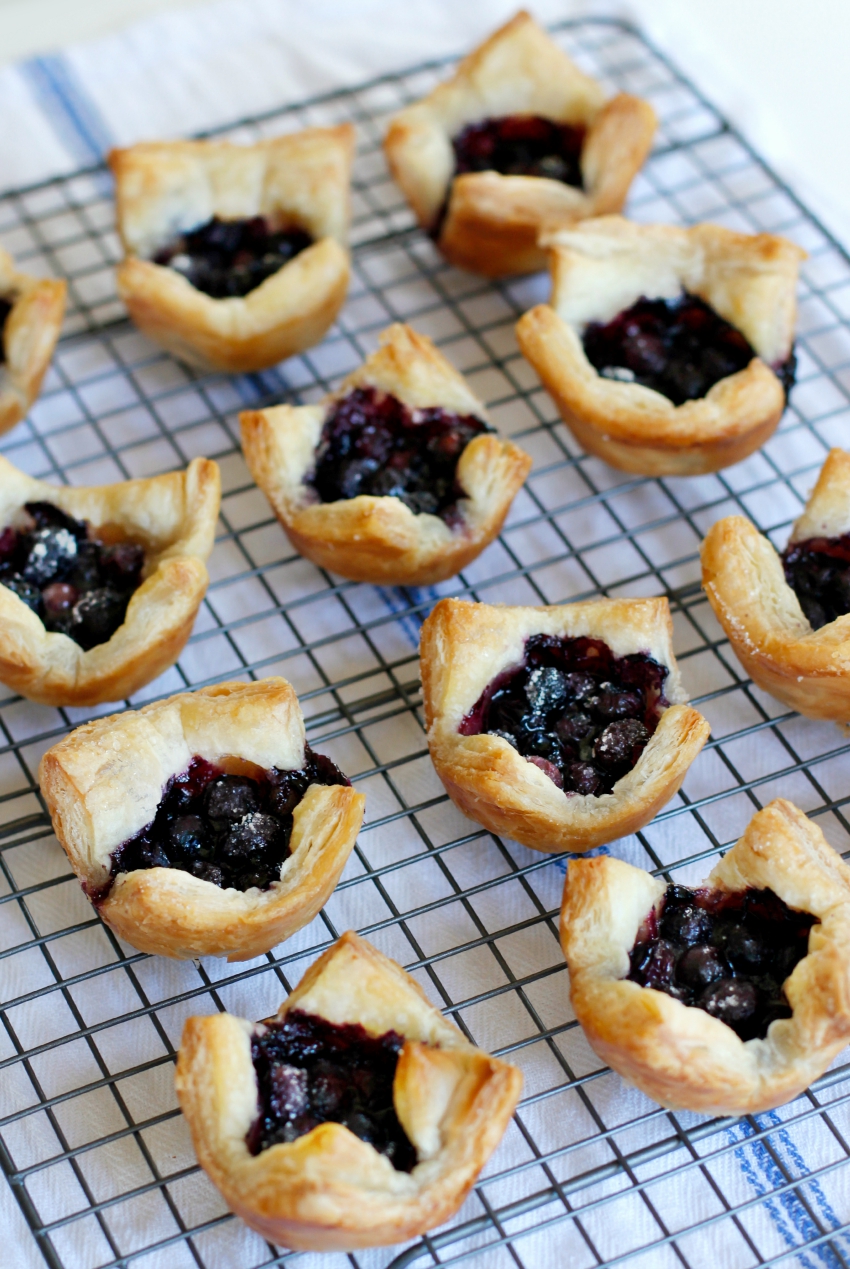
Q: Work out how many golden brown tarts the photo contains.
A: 11